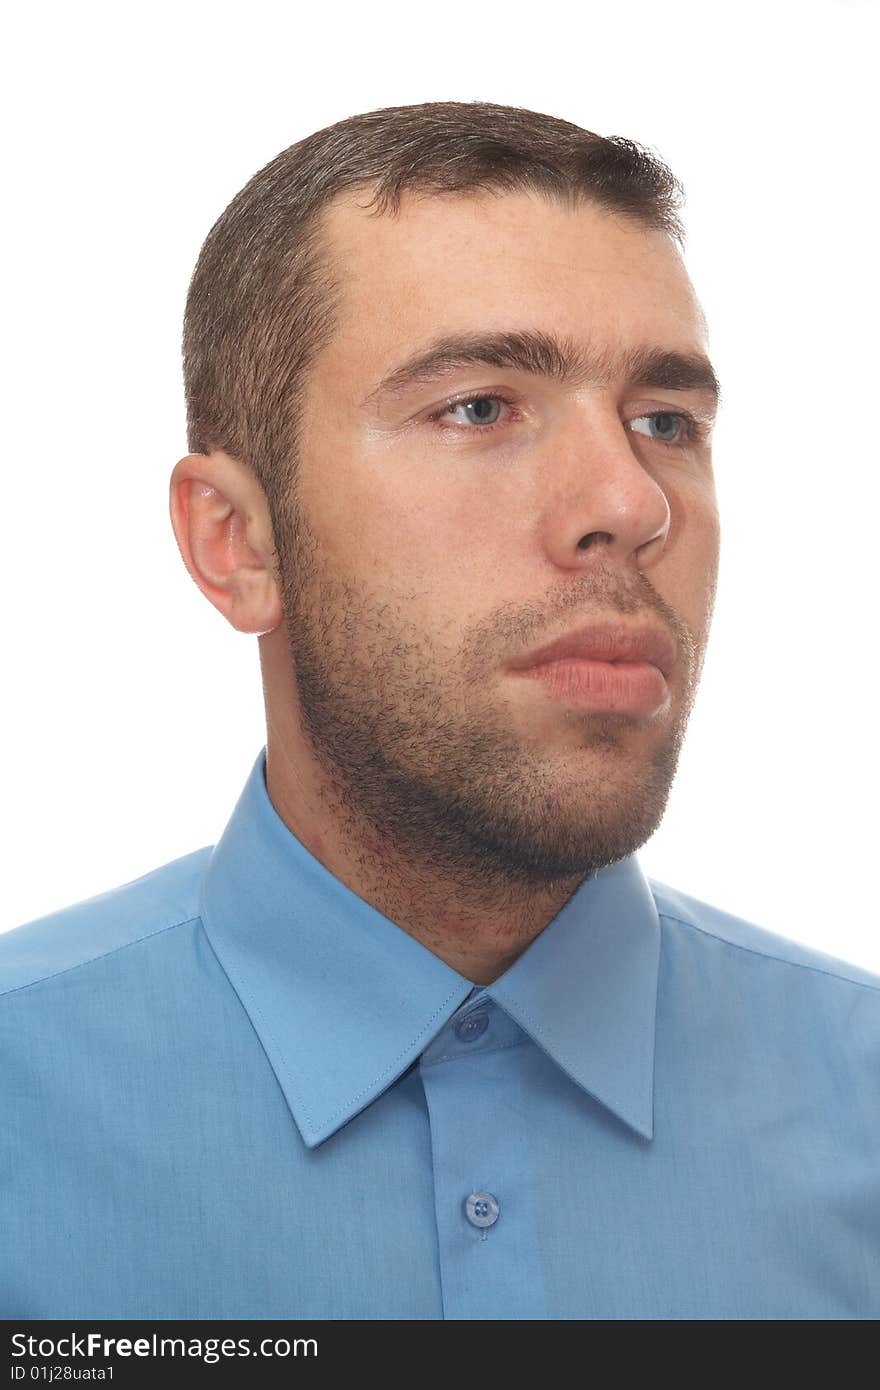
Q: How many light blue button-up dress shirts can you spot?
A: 1